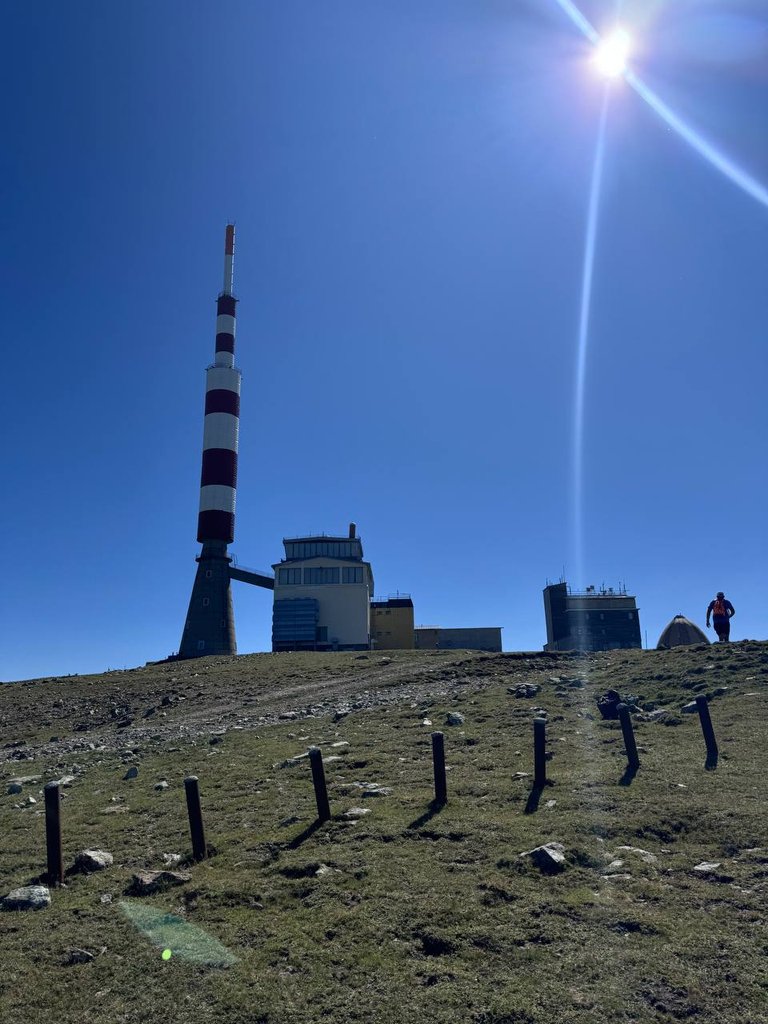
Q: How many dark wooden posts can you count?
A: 7